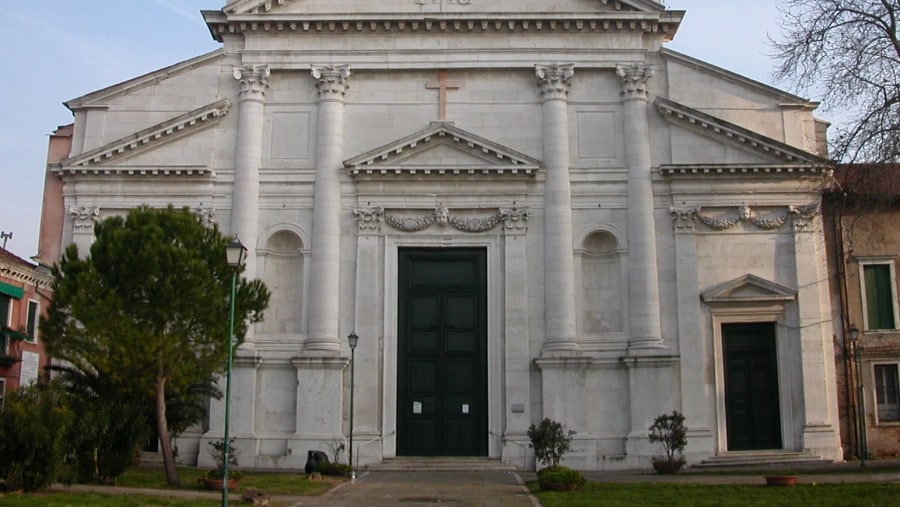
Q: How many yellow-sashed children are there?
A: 0